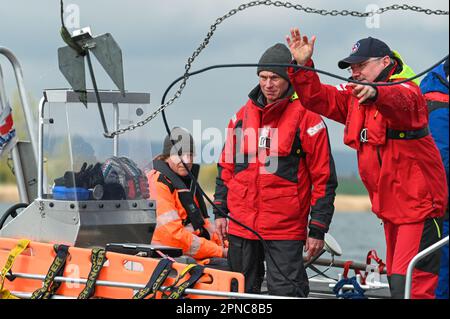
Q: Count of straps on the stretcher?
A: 5